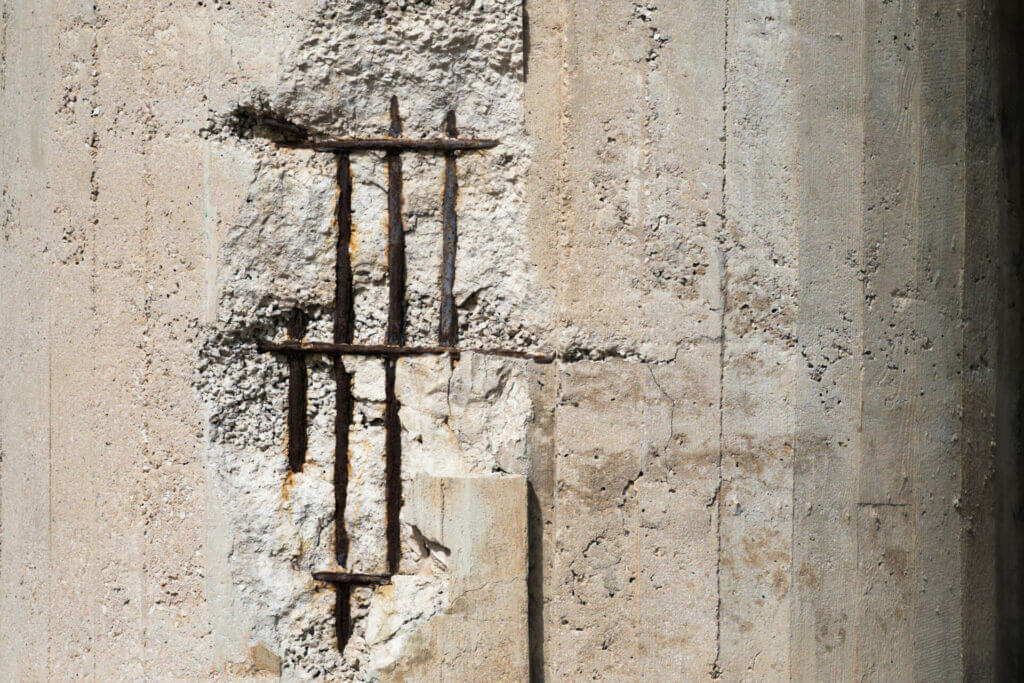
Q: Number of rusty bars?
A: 7